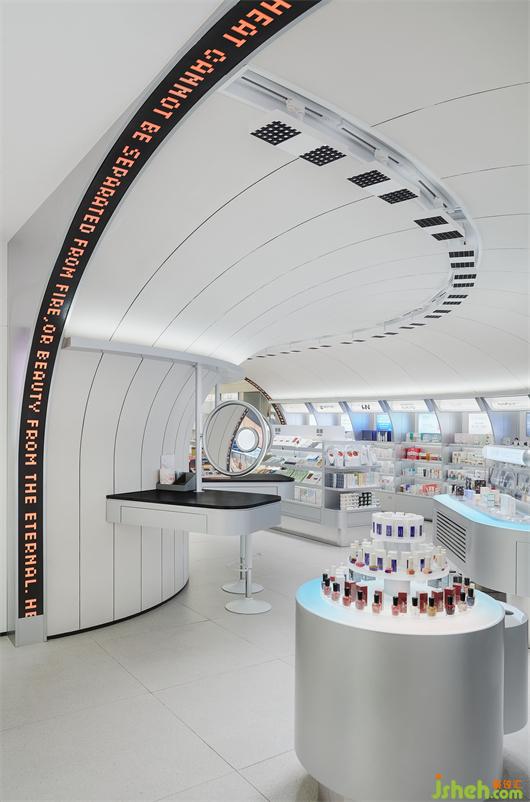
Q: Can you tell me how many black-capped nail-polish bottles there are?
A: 13